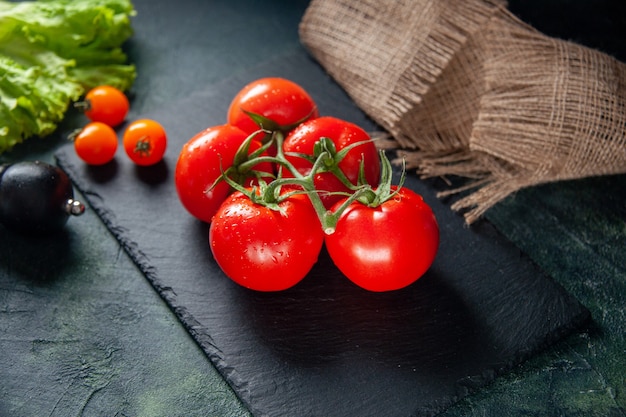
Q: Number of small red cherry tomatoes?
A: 3